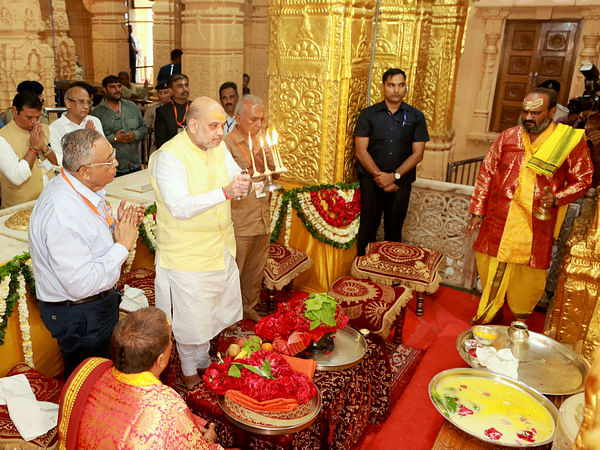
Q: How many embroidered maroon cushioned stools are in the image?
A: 5